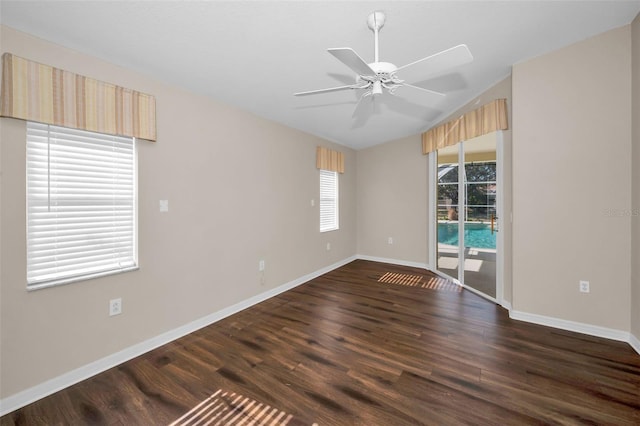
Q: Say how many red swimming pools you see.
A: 0